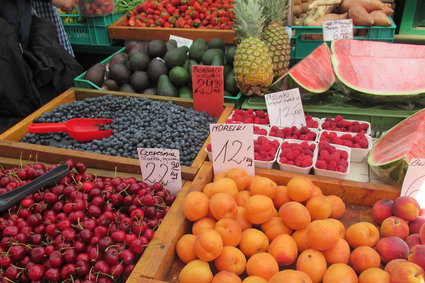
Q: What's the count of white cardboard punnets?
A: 10